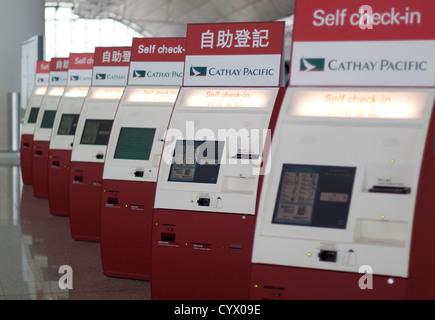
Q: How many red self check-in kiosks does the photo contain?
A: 7